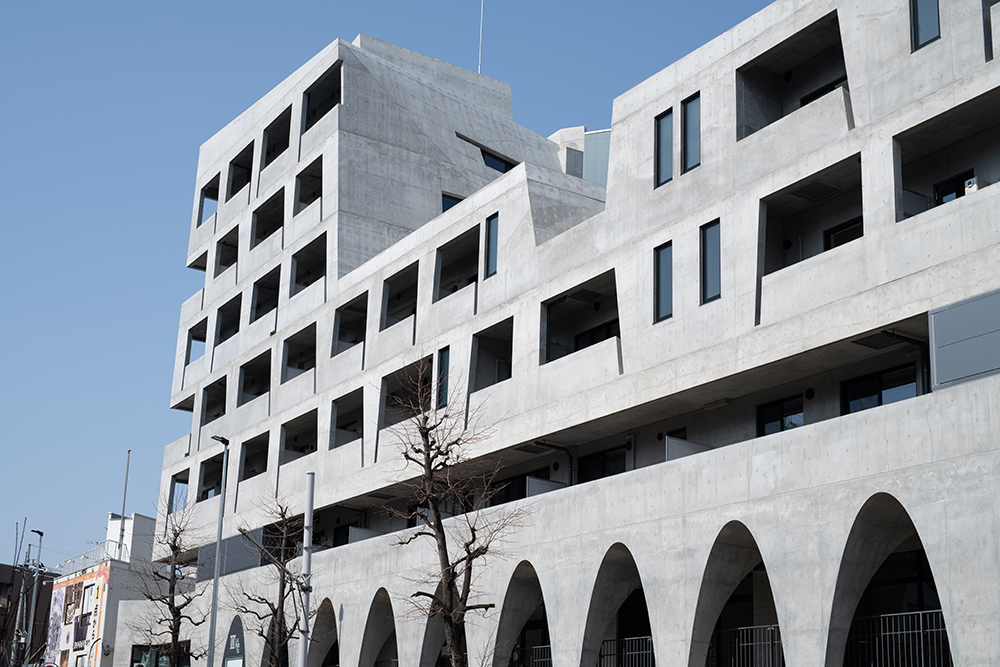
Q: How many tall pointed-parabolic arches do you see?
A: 9